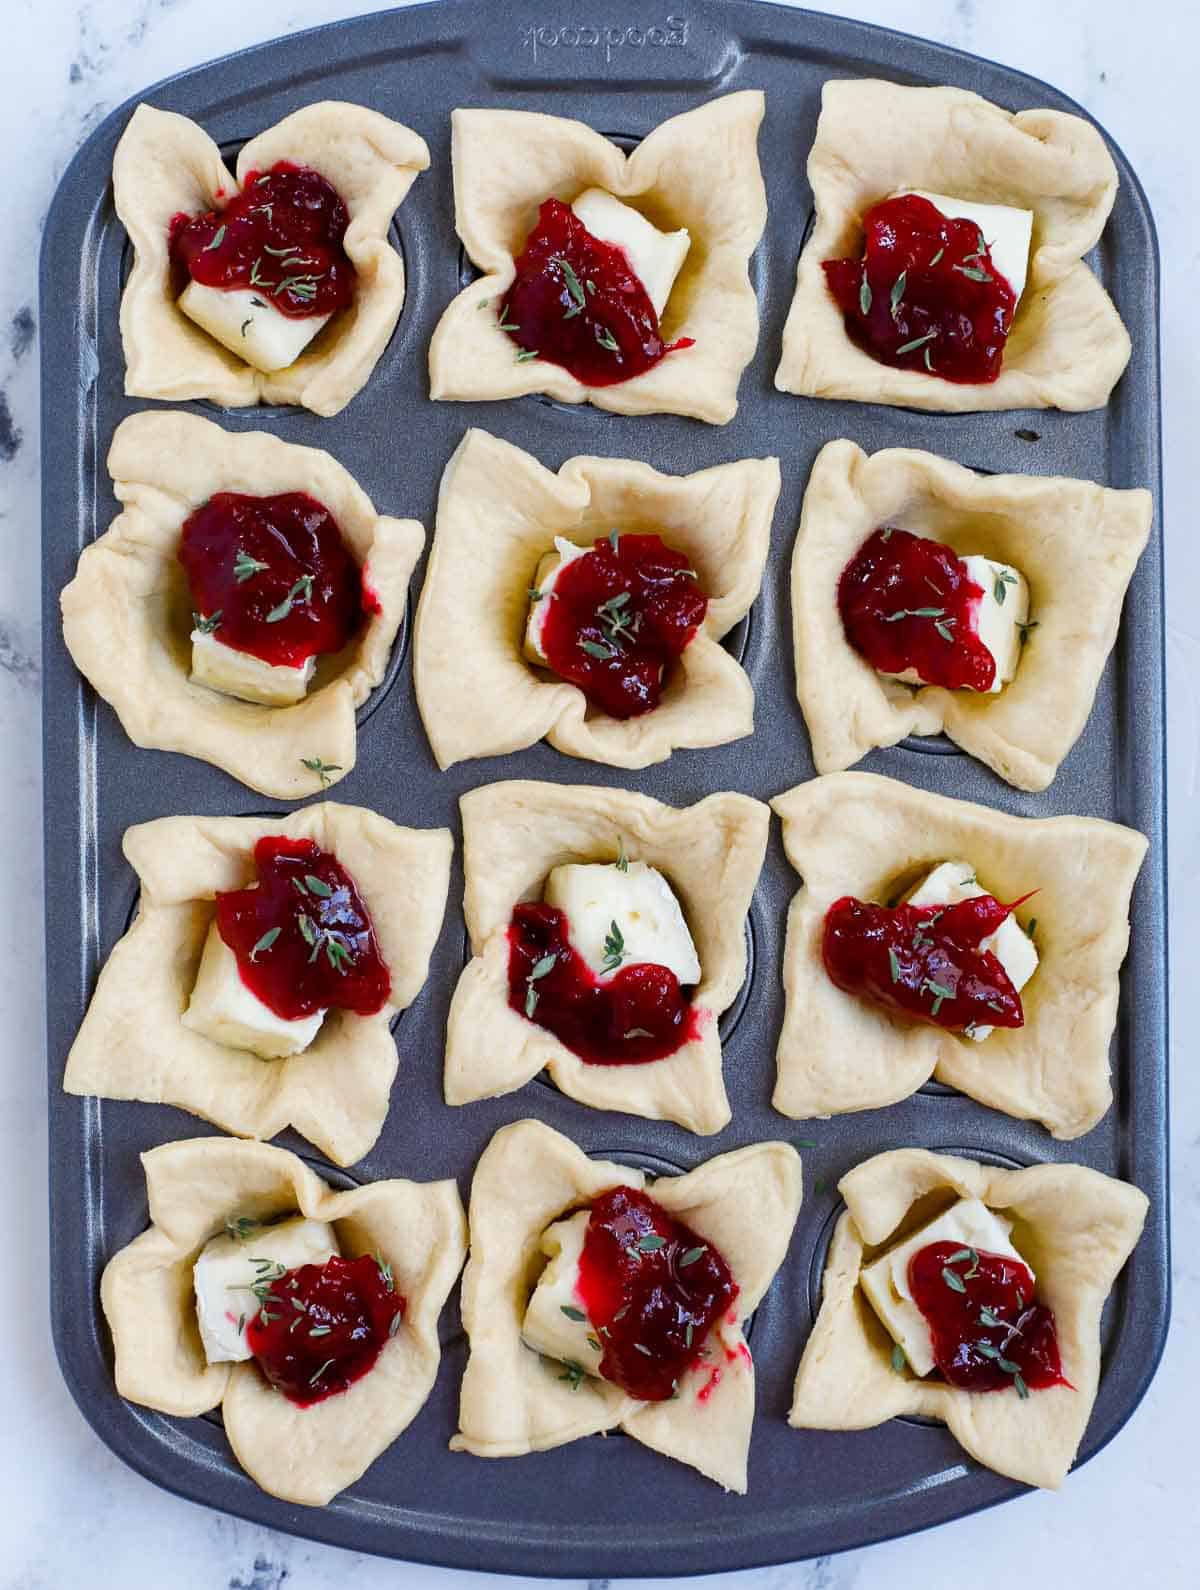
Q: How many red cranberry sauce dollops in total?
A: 12